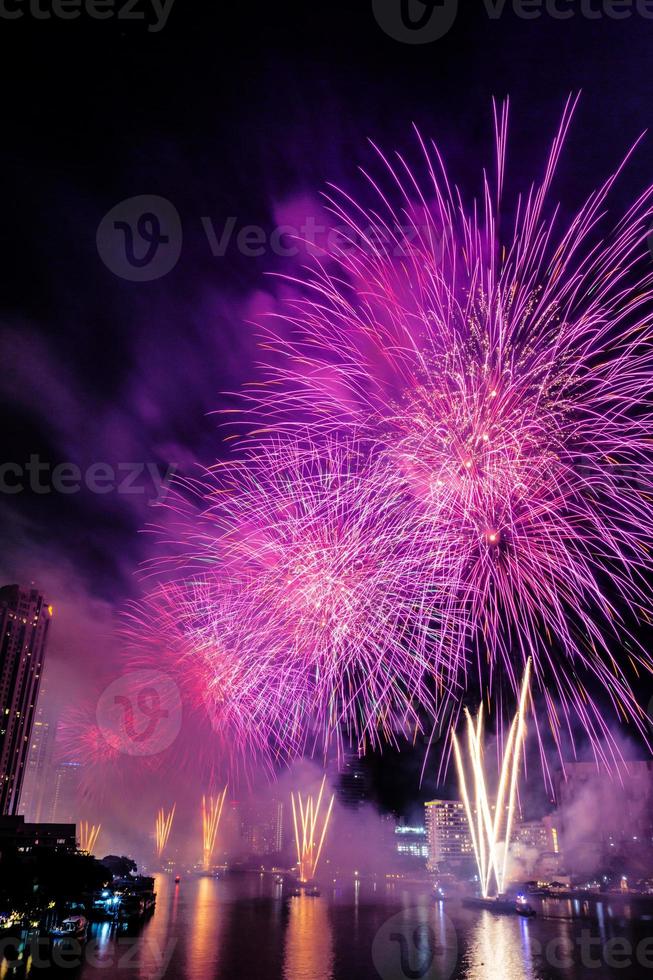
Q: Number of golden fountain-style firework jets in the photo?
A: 5